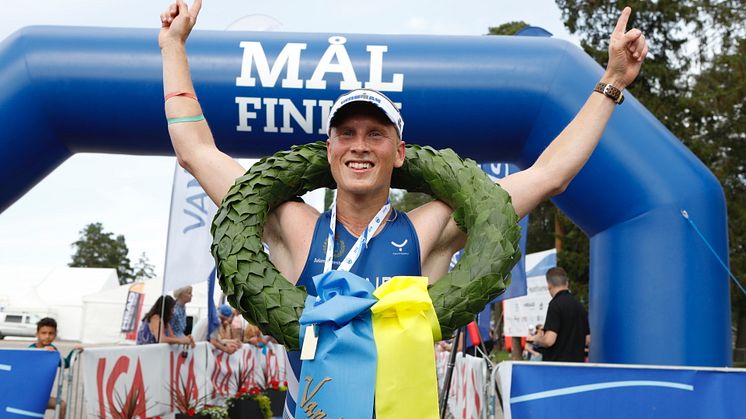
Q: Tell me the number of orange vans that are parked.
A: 0